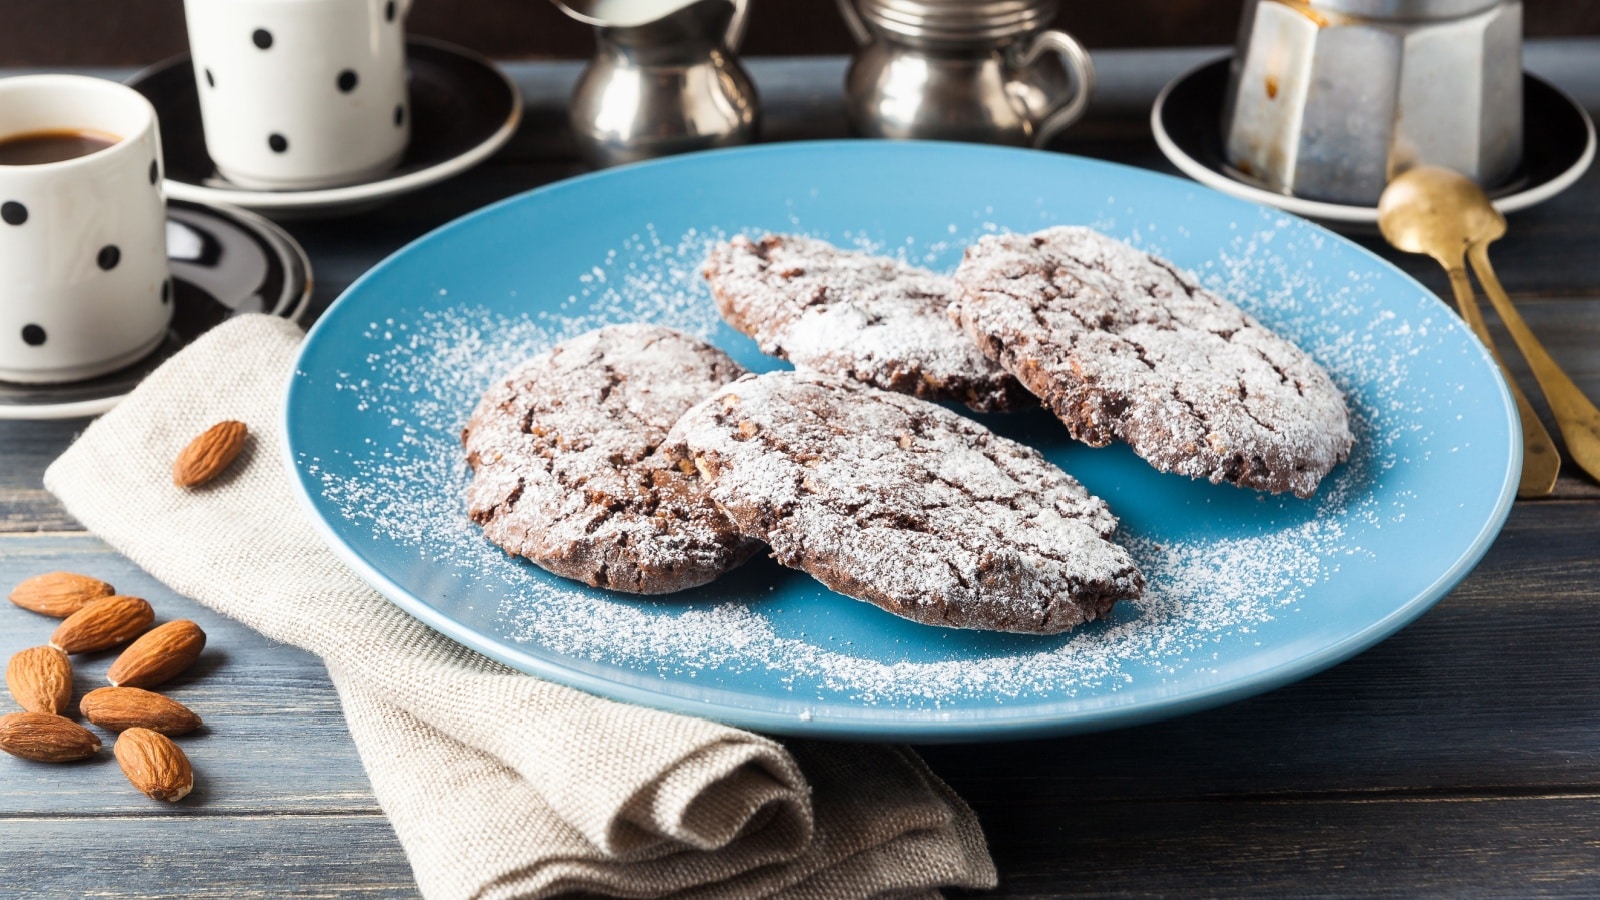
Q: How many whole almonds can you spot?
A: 8